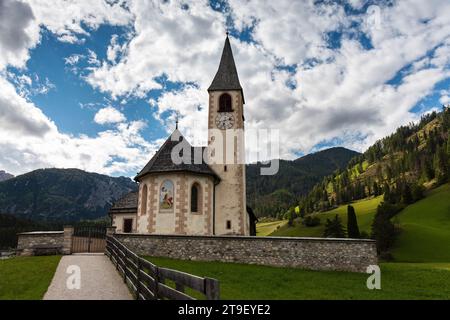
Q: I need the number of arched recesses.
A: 4